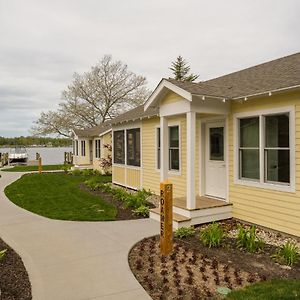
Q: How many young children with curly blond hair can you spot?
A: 0